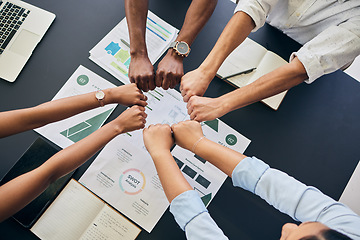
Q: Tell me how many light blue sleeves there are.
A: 2